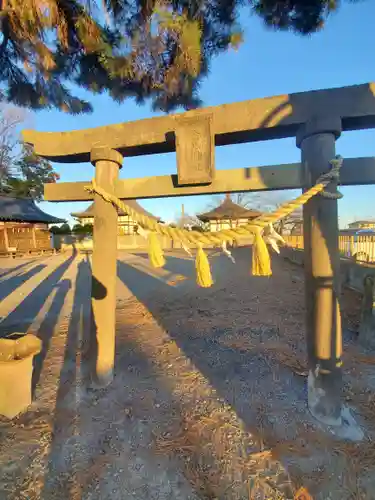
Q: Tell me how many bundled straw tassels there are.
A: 3